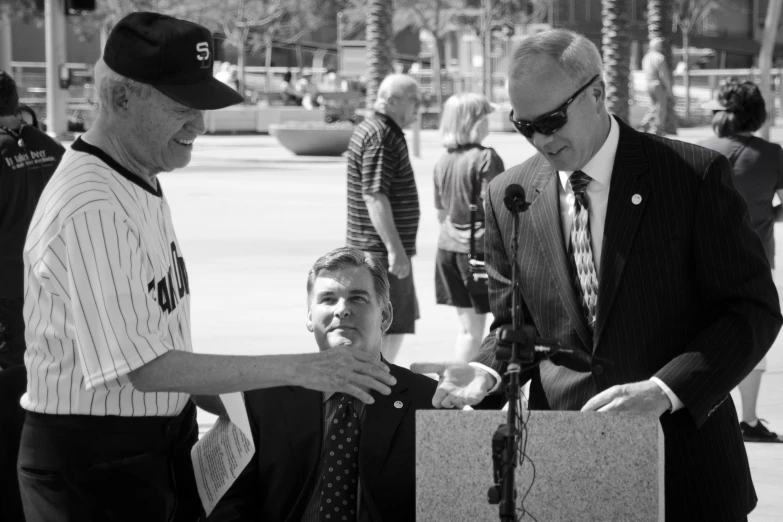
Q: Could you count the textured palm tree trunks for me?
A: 3